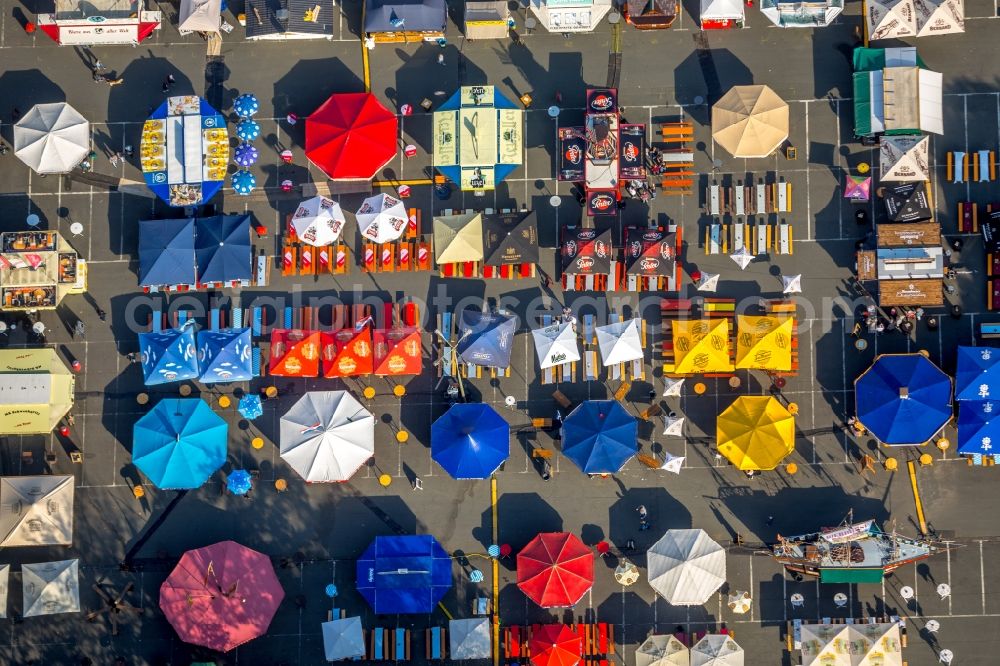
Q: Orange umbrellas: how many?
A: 3